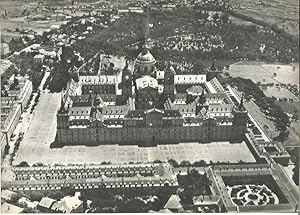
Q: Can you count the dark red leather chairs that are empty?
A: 0